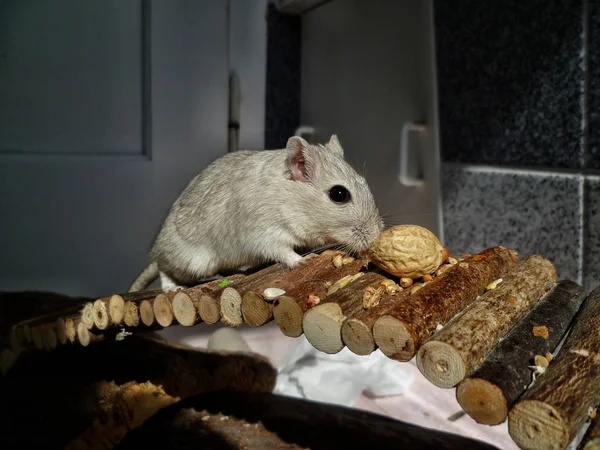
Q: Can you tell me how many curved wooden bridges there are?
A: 1